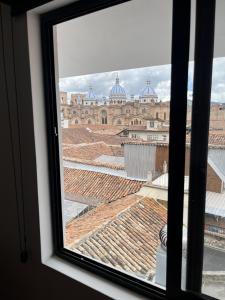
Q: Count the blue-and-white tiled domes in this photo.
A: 3